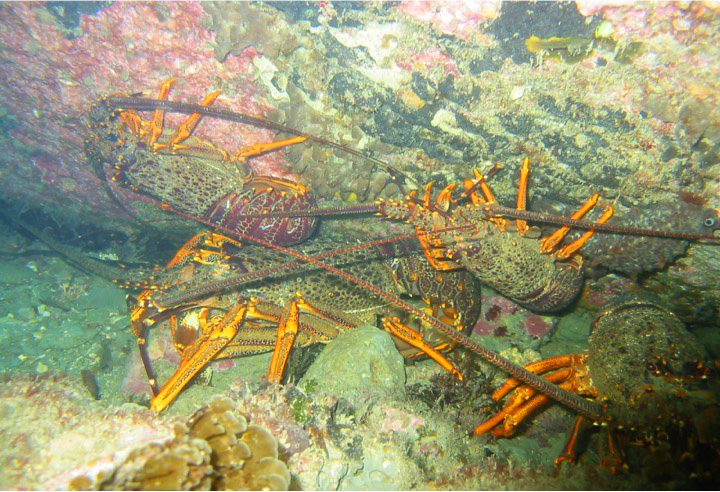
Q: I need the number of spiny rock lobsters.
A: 4